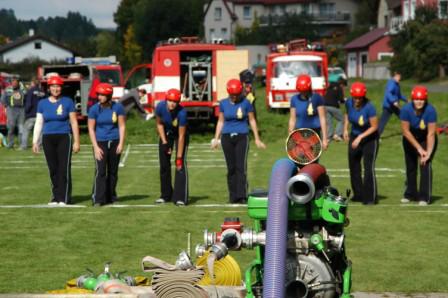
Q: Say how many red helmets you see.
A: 7